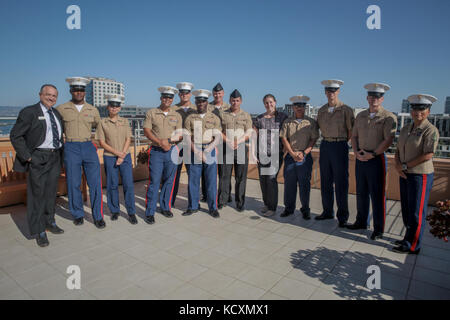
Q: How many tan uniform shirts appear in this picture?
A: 11